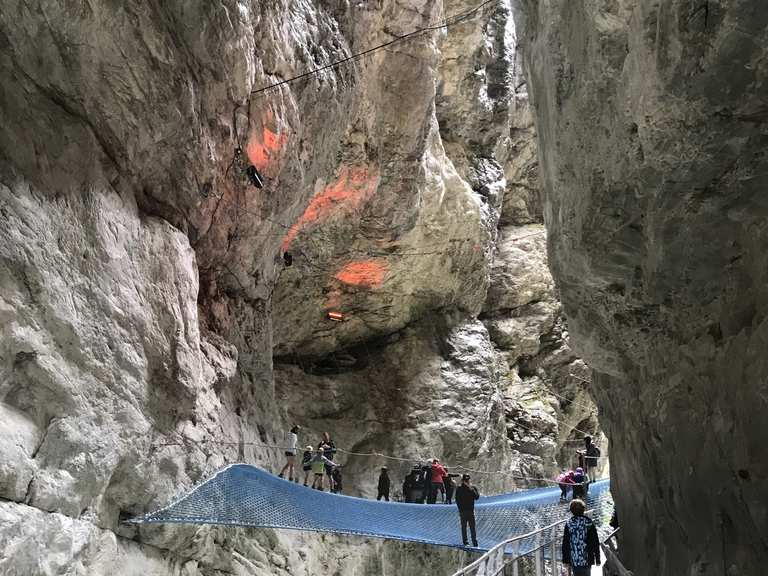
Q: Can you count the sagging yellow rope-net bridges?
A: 0